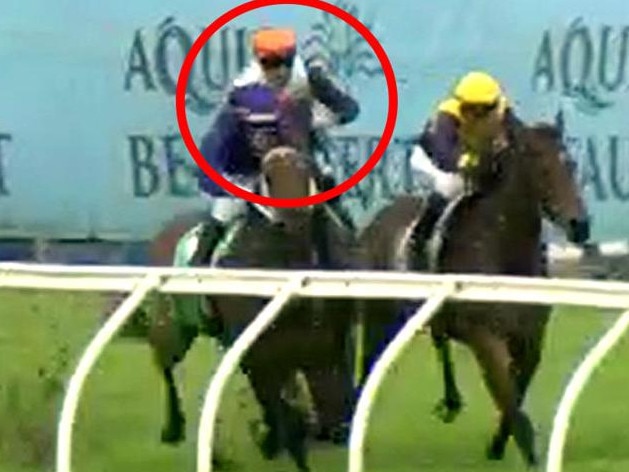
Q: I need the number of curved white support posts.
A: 4